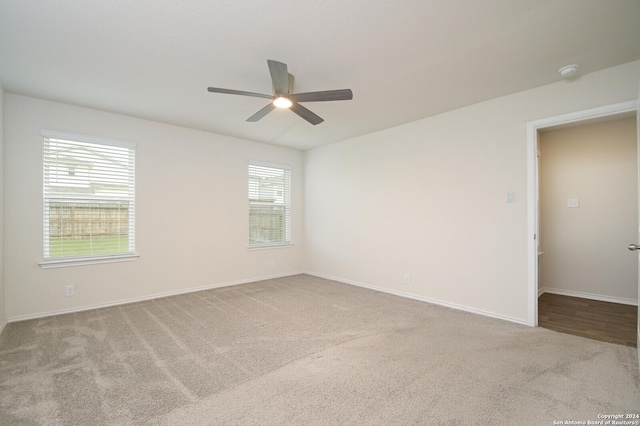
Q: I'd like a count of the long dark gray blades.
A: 5